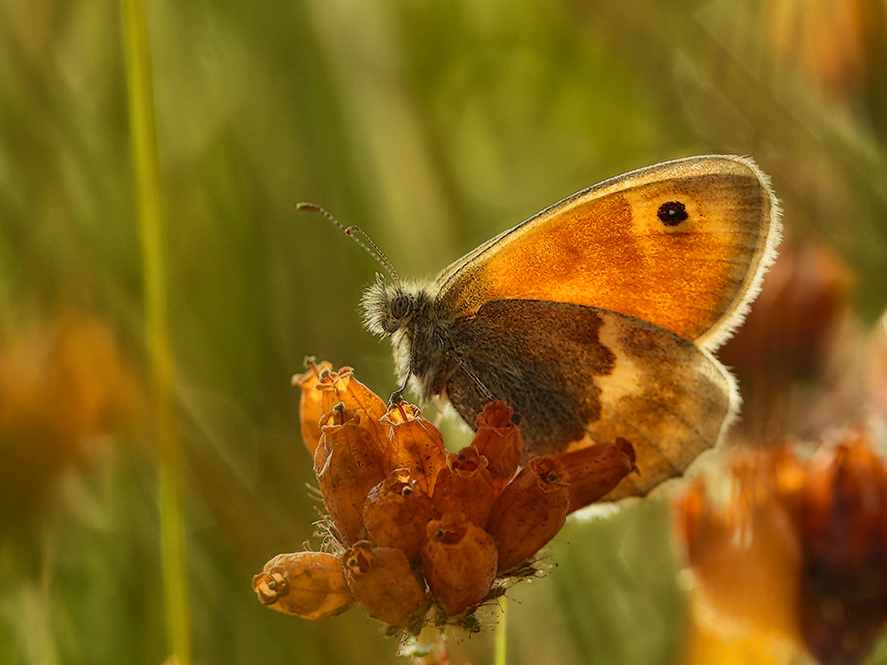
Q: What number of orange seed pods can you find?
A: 12